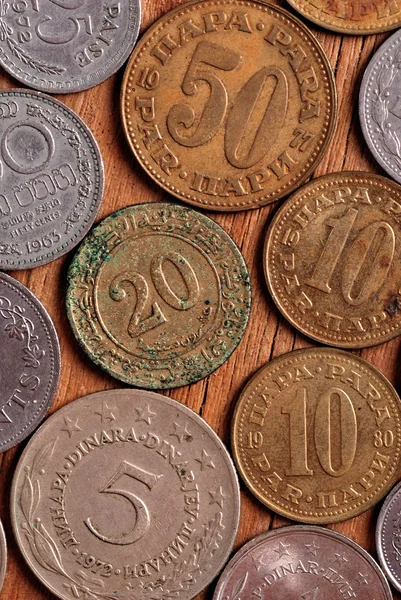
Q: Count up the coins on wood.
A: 13